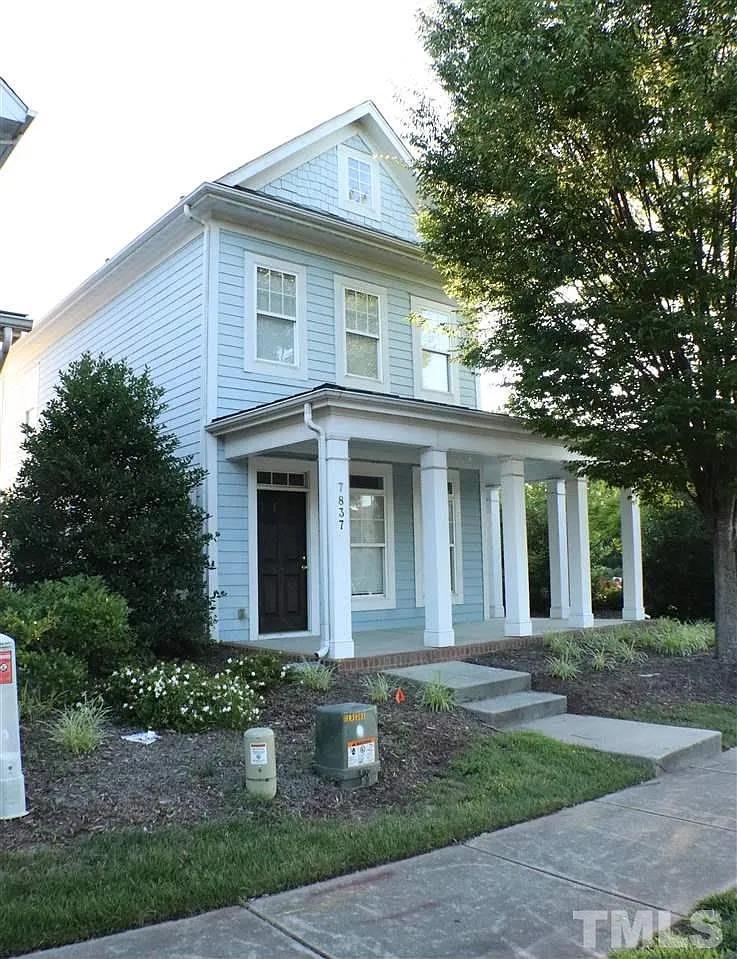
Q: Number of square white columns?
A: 7